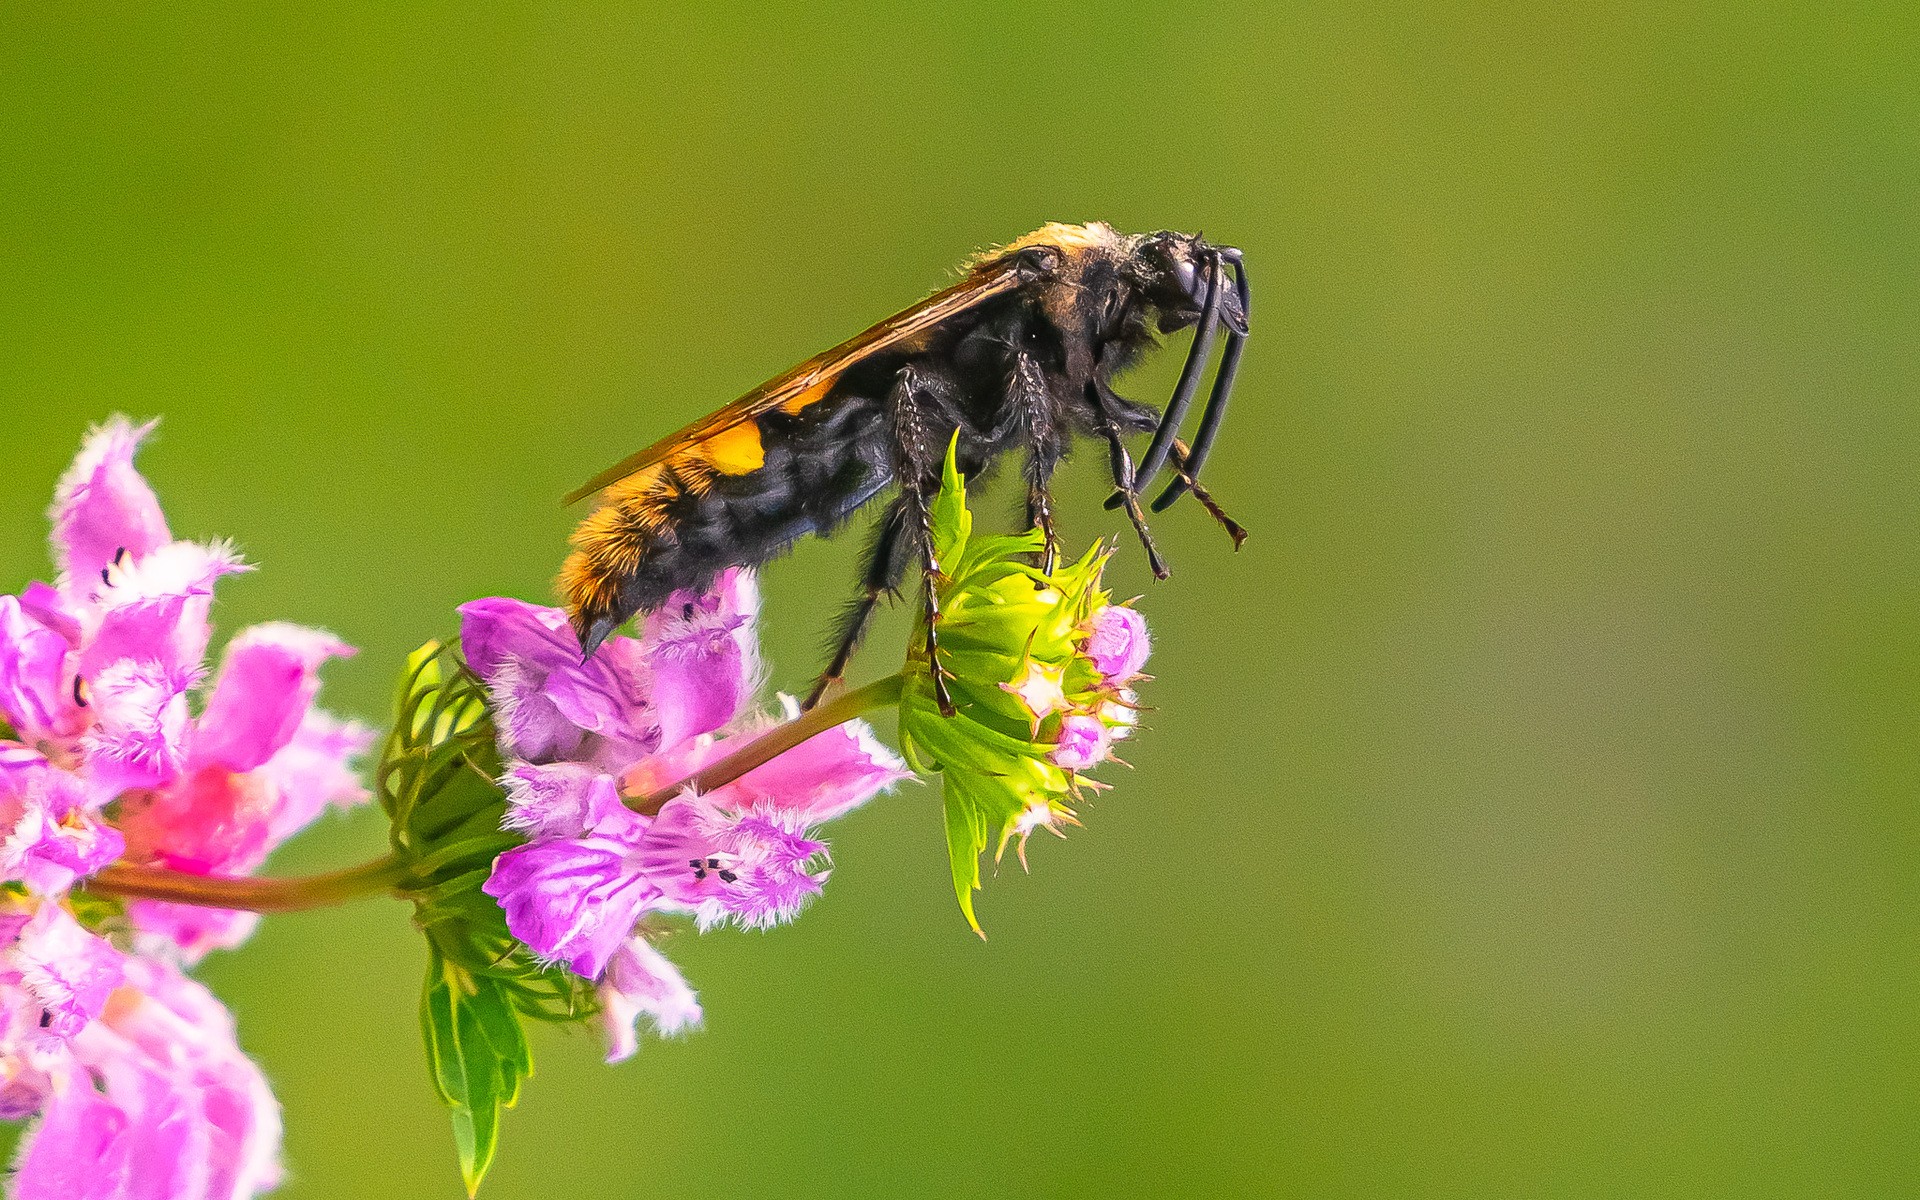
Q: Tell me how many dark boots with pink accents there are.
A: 0